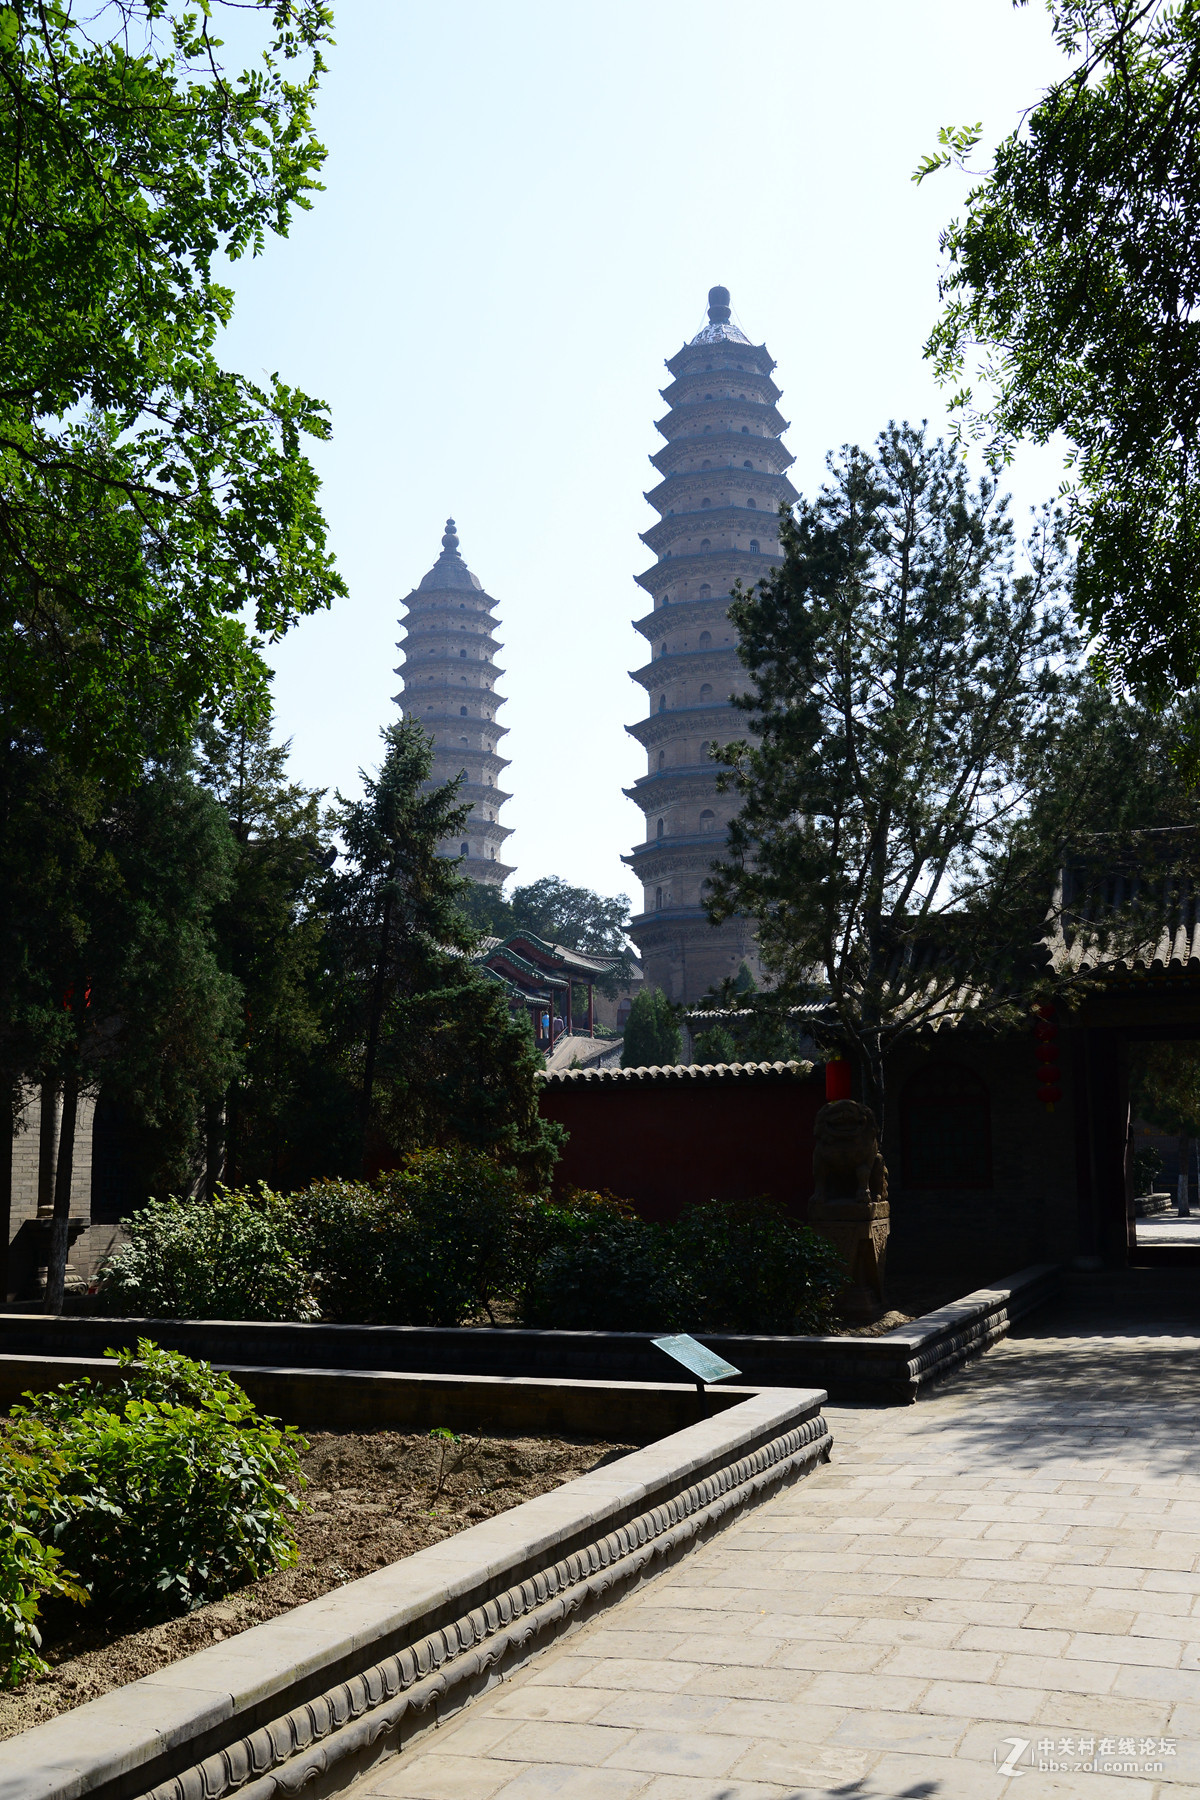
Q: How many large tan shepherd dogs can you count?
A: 0